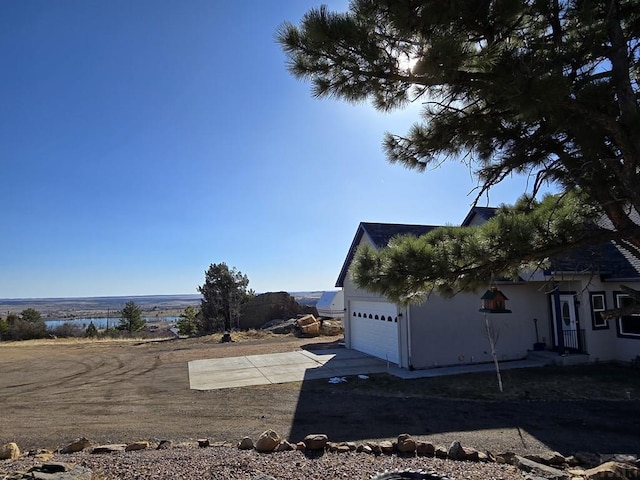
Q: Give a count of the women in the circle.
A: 0